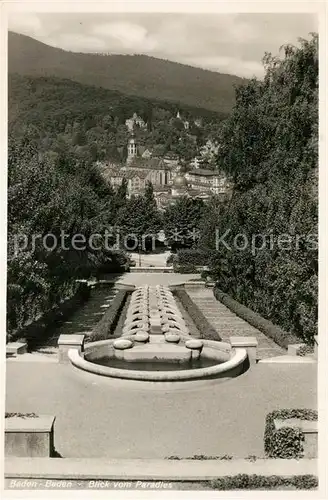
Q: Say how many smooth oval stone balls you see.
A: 4